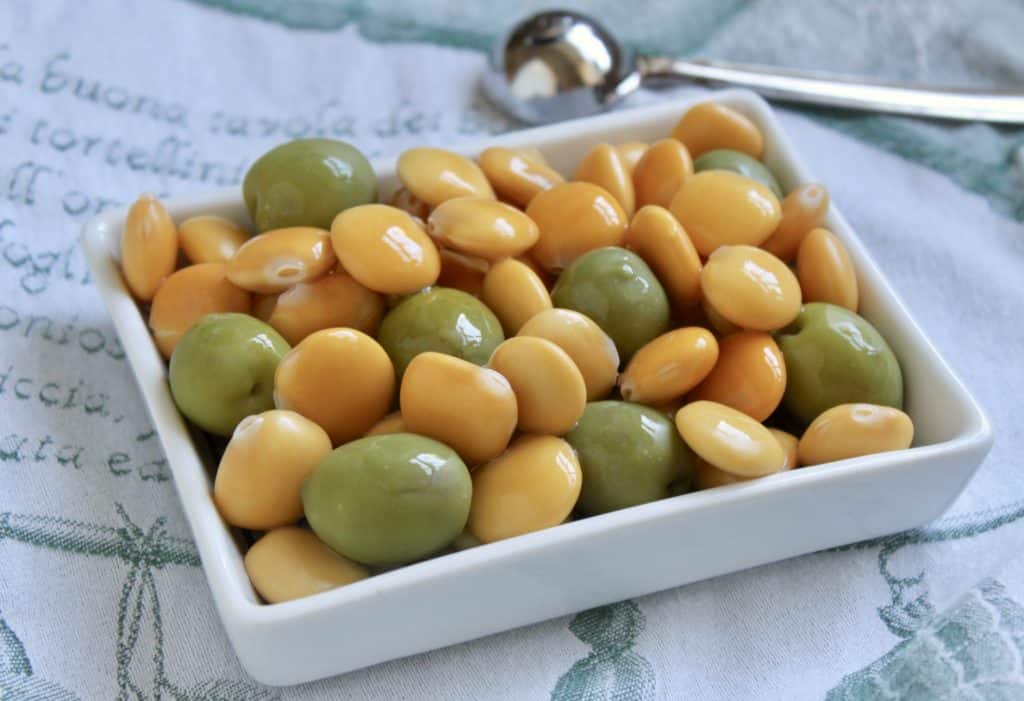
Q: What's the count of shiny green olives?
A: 8